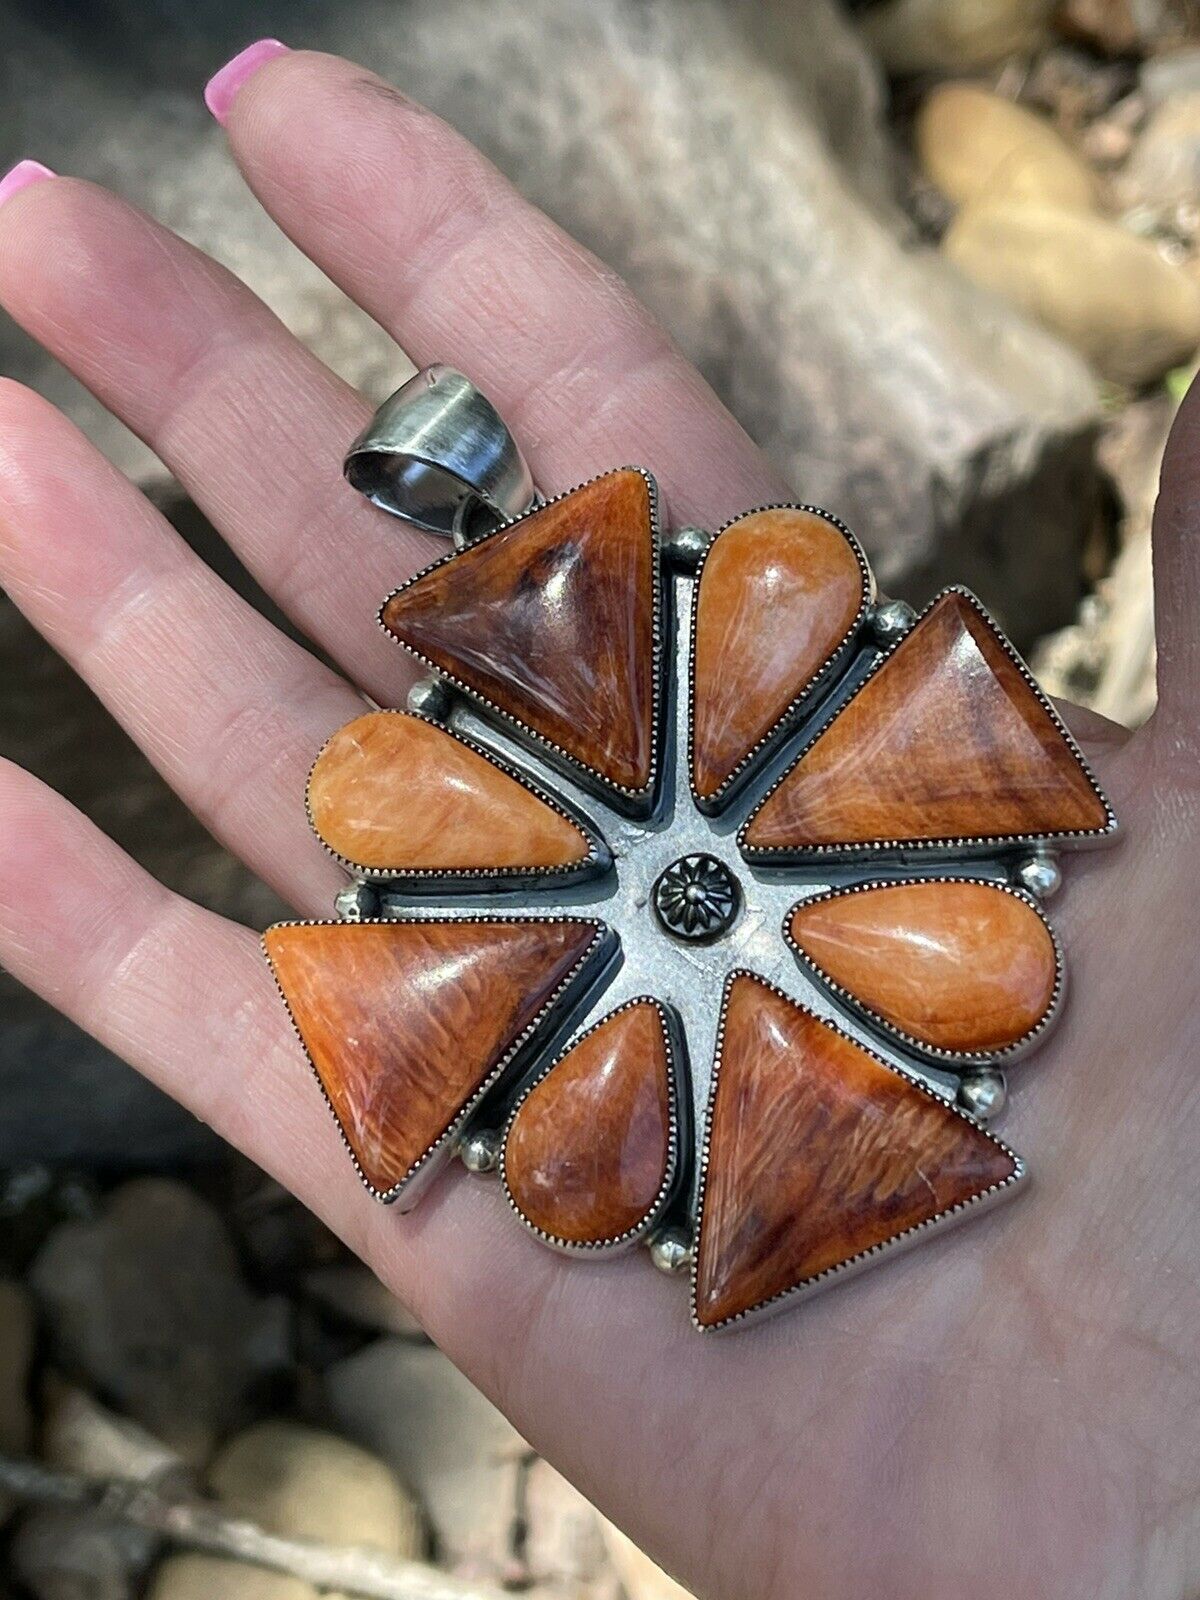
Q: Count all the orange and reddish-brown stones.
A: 8